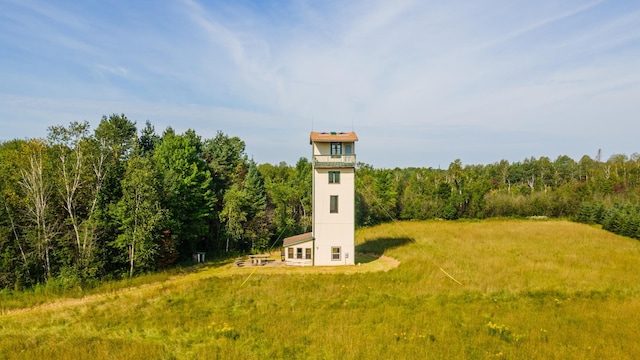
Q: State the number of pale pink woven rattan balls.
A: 0